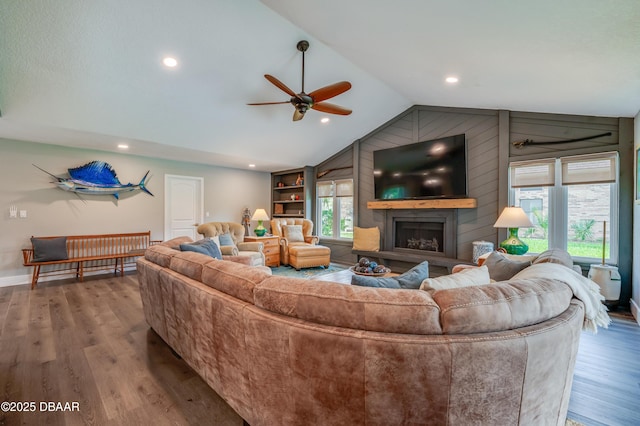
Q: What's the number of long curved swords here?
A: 1